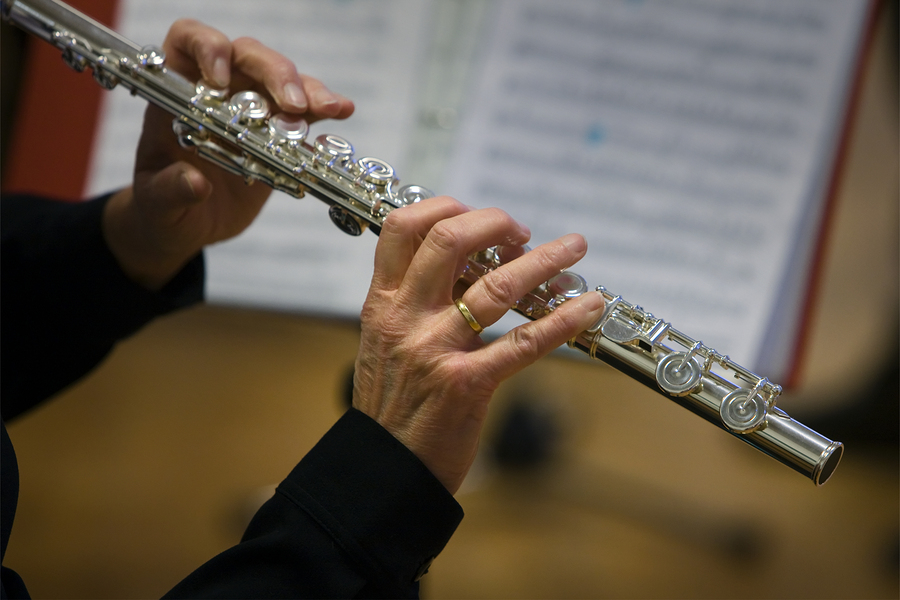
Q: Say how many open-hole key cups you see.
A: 0